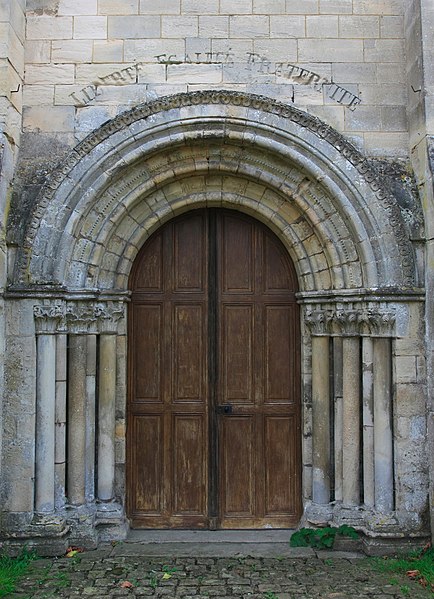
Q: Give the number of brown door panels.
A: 12